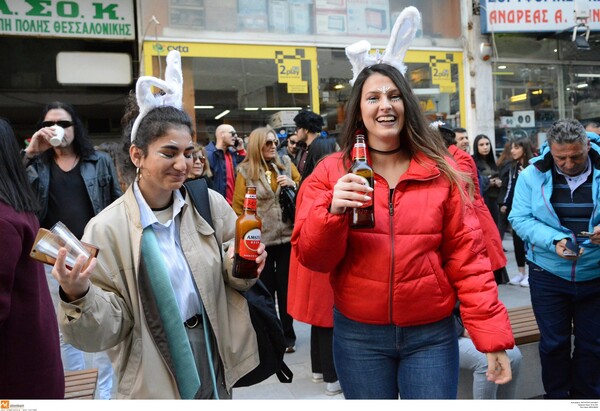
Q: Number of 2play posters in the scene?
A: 2